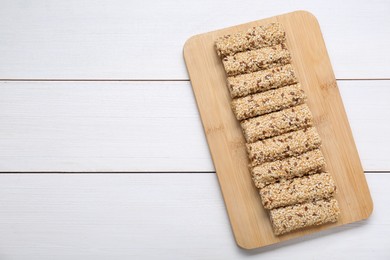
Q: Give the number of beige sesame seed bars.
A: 9